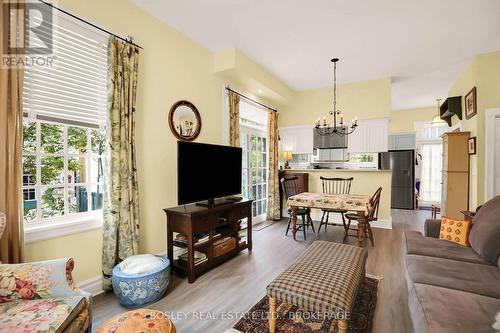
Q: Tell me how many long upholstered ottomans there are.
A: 1